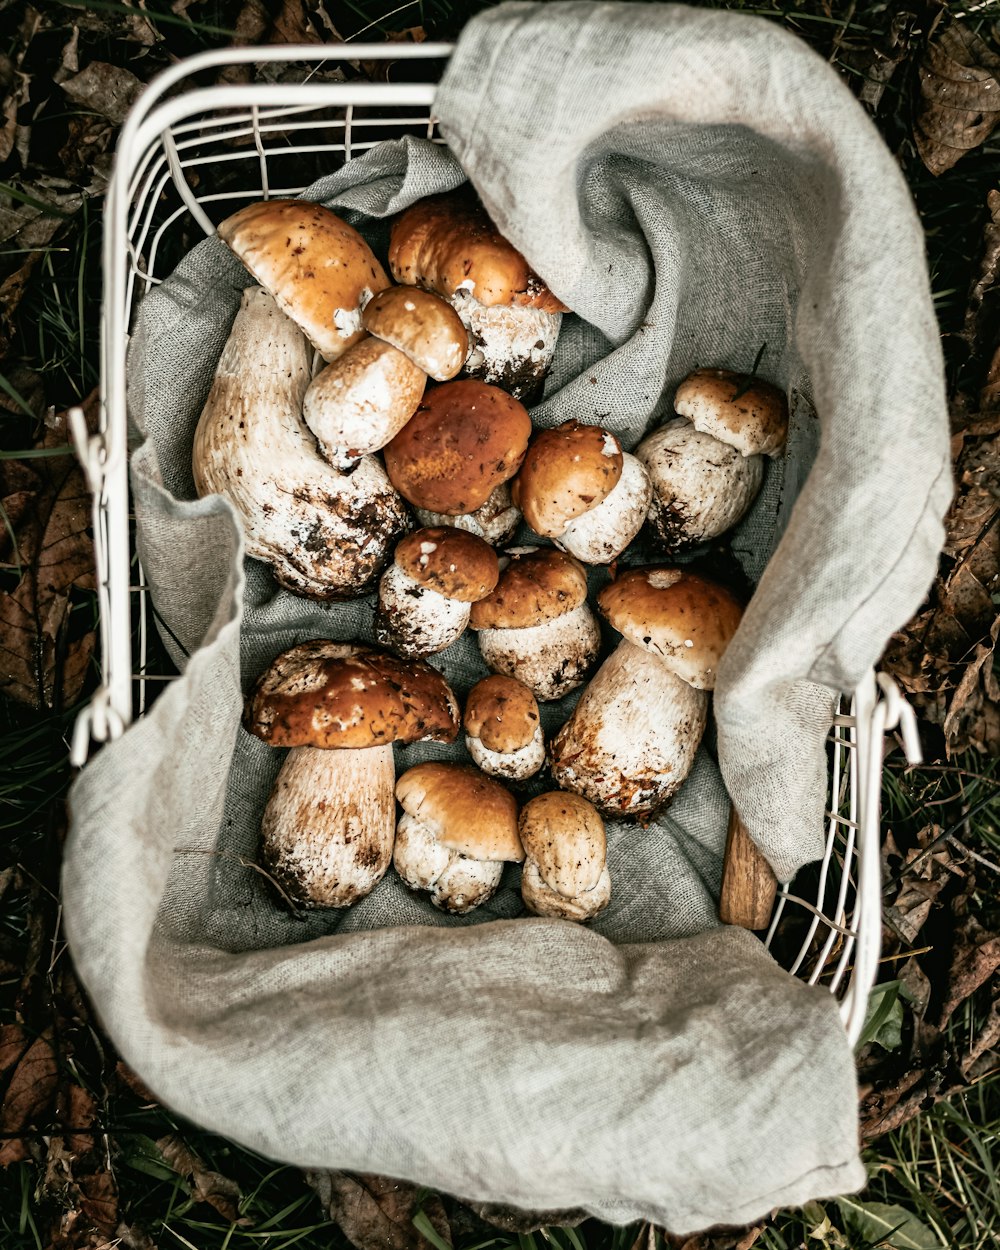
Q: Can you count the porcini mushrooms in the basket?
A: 13